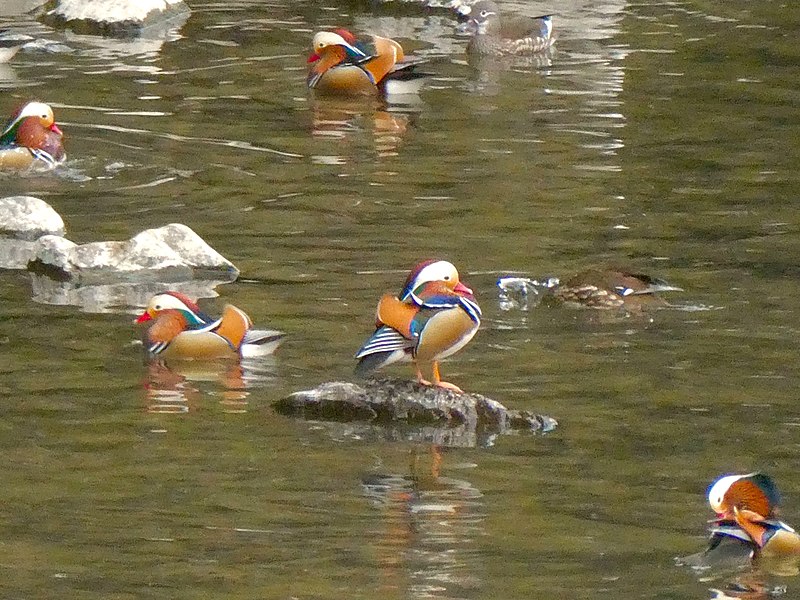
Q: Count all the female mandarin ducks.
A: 2